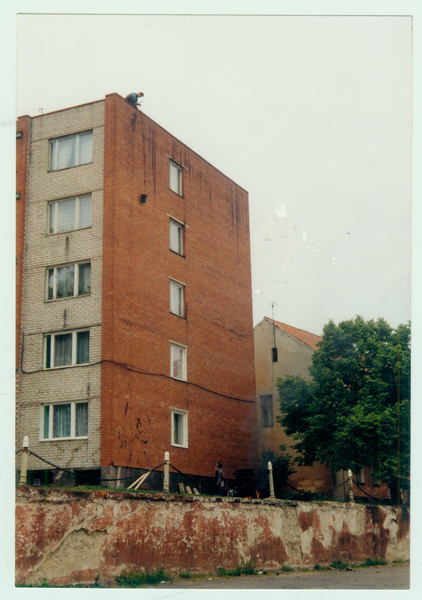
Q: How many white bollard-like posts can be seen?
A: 4